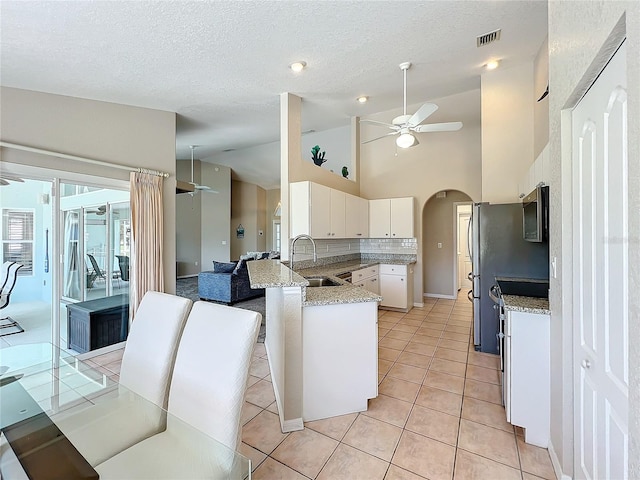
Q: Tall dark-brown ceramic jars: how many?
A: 0